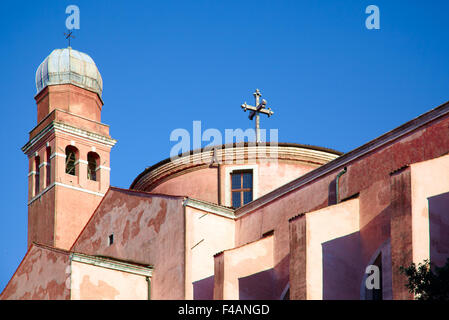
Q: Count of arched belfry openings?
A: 4